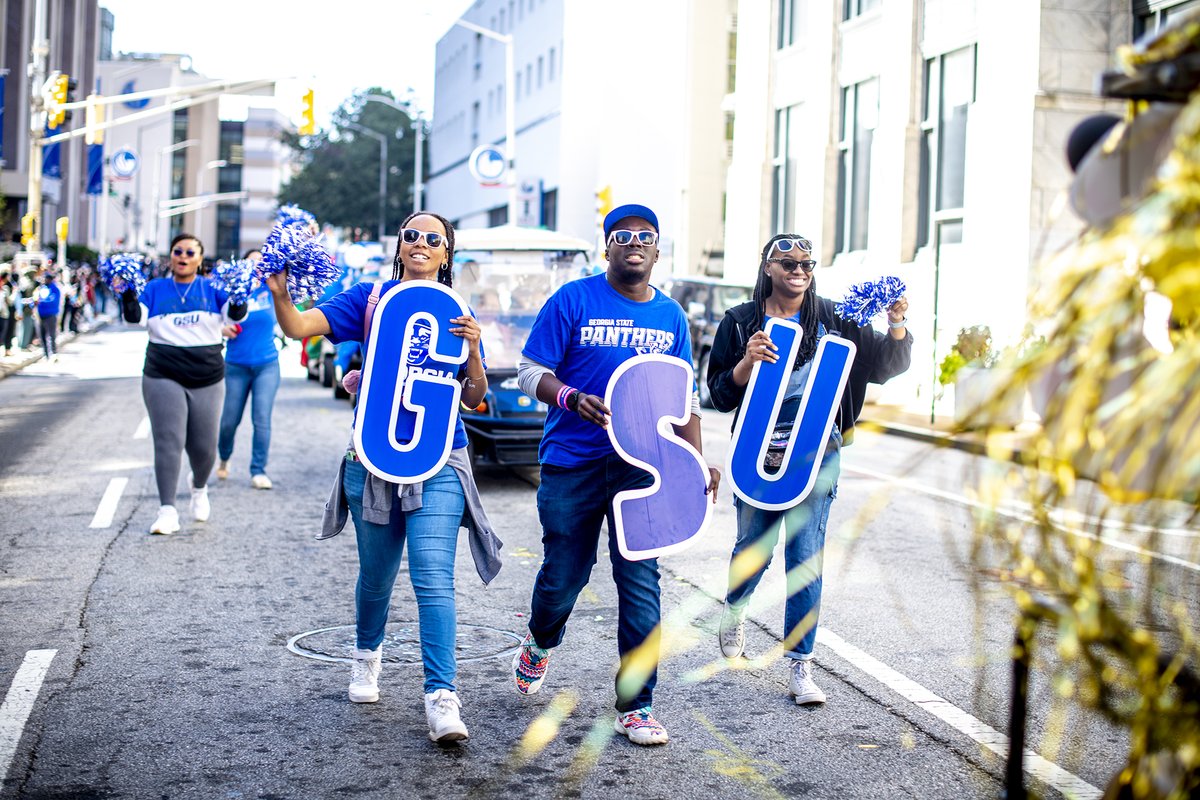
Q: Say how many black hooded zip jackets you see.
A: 1